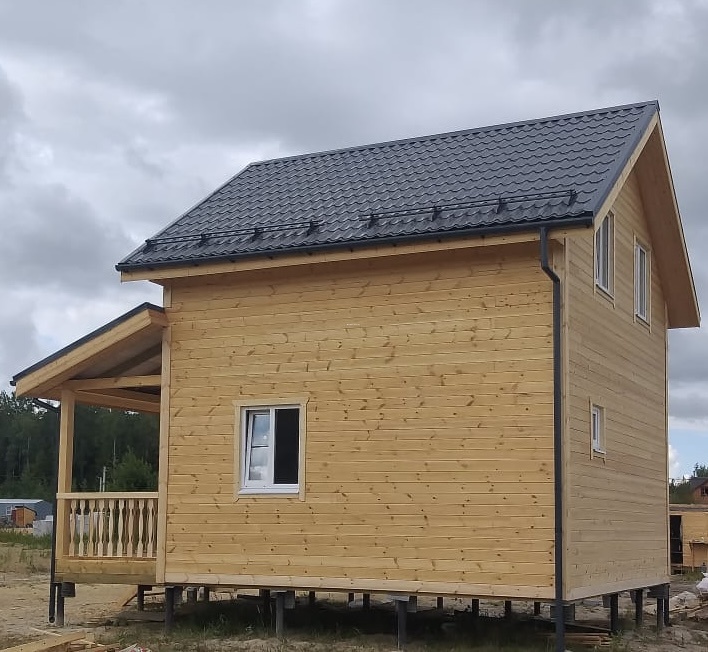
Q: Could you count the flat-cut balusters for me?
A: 9